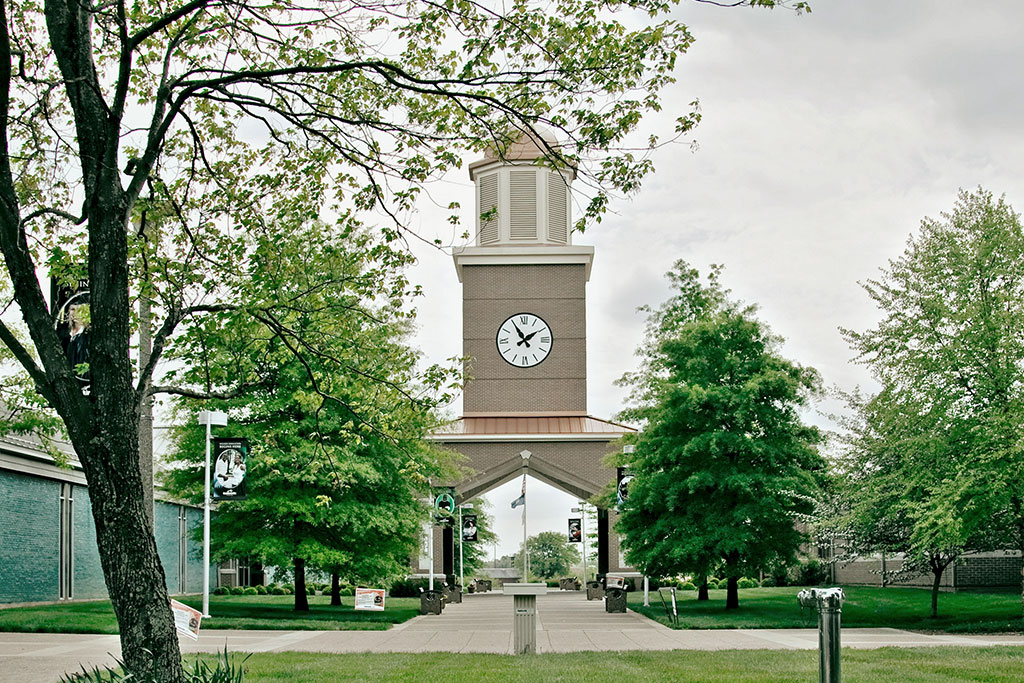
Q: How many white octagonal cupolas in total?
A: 1